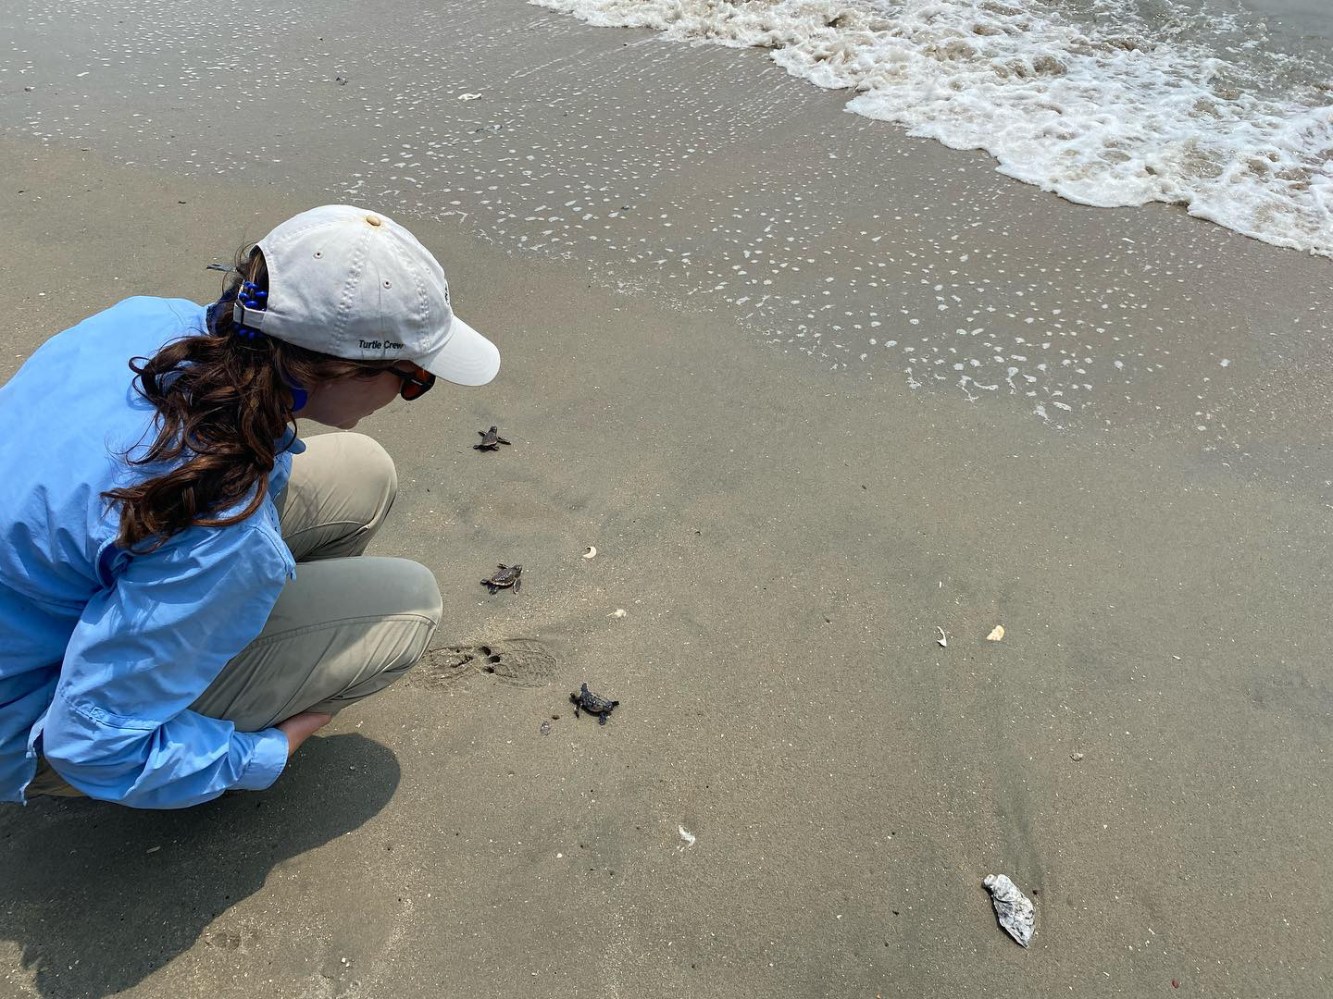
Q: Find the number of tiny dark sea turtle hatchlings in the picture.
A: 3